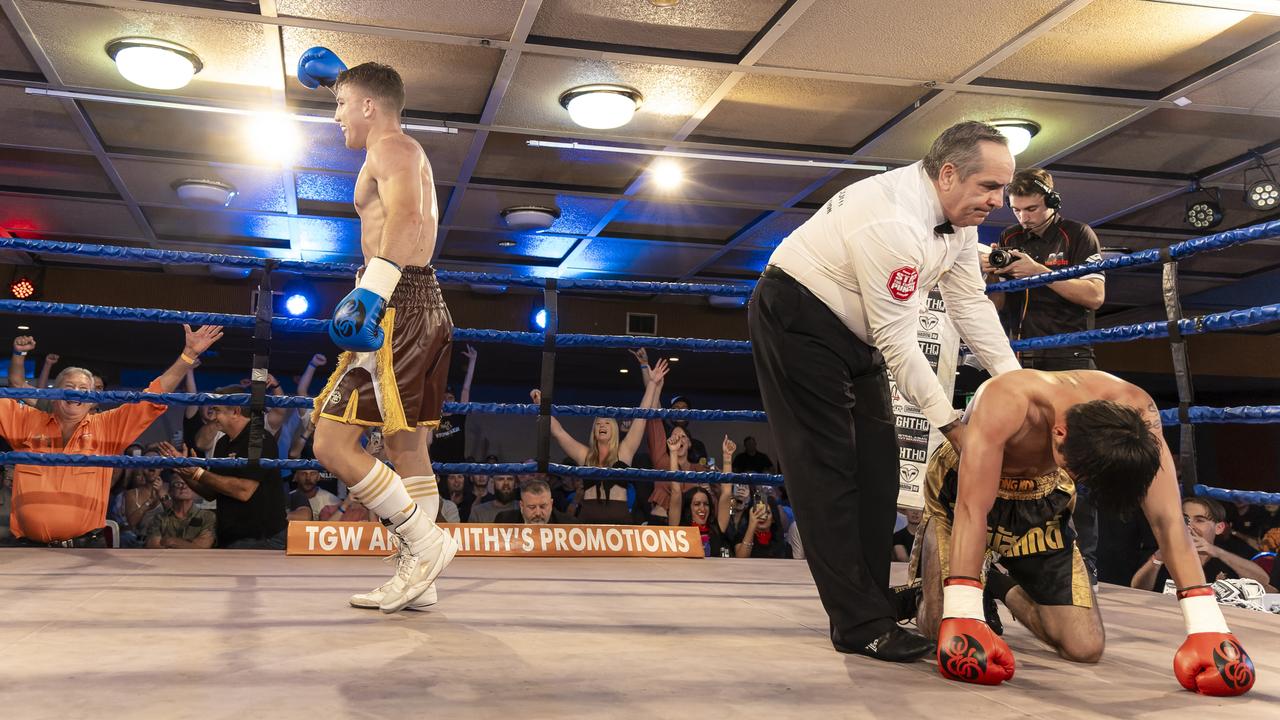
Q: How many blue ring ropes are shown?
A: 4